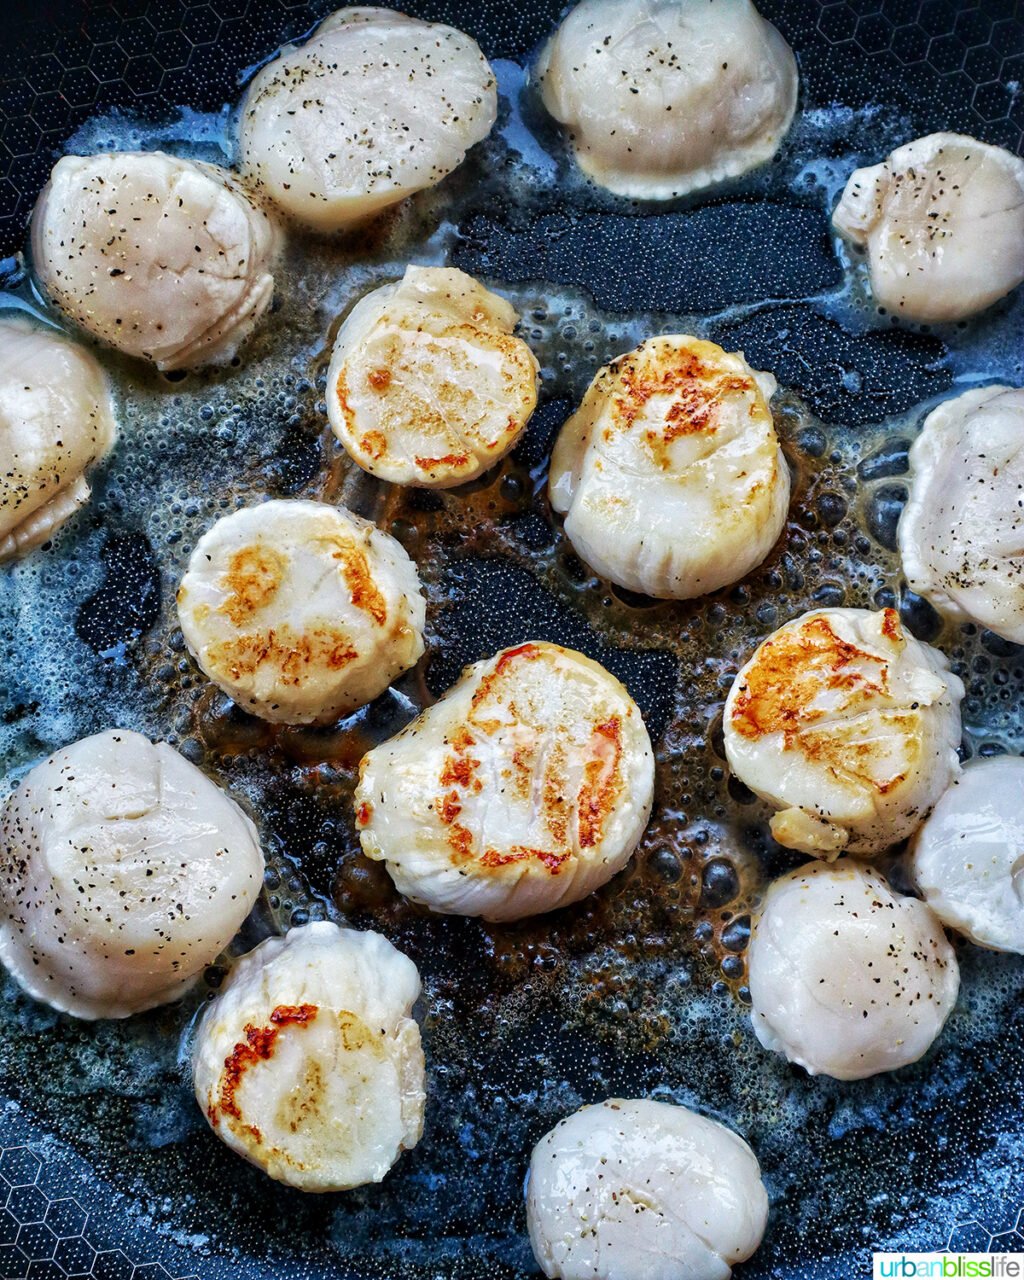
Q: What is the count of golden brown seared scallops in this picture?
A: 6